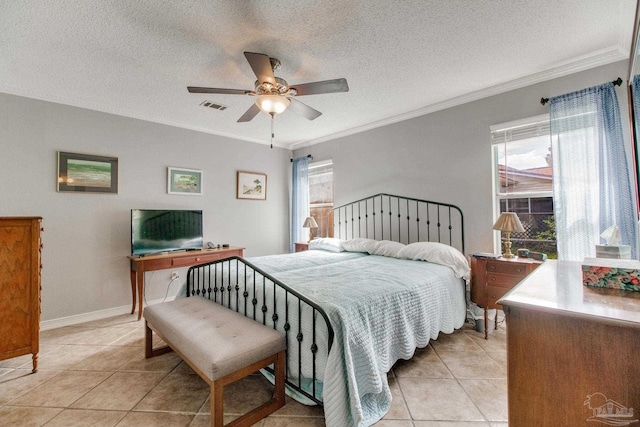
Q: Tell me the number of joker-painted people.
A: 0